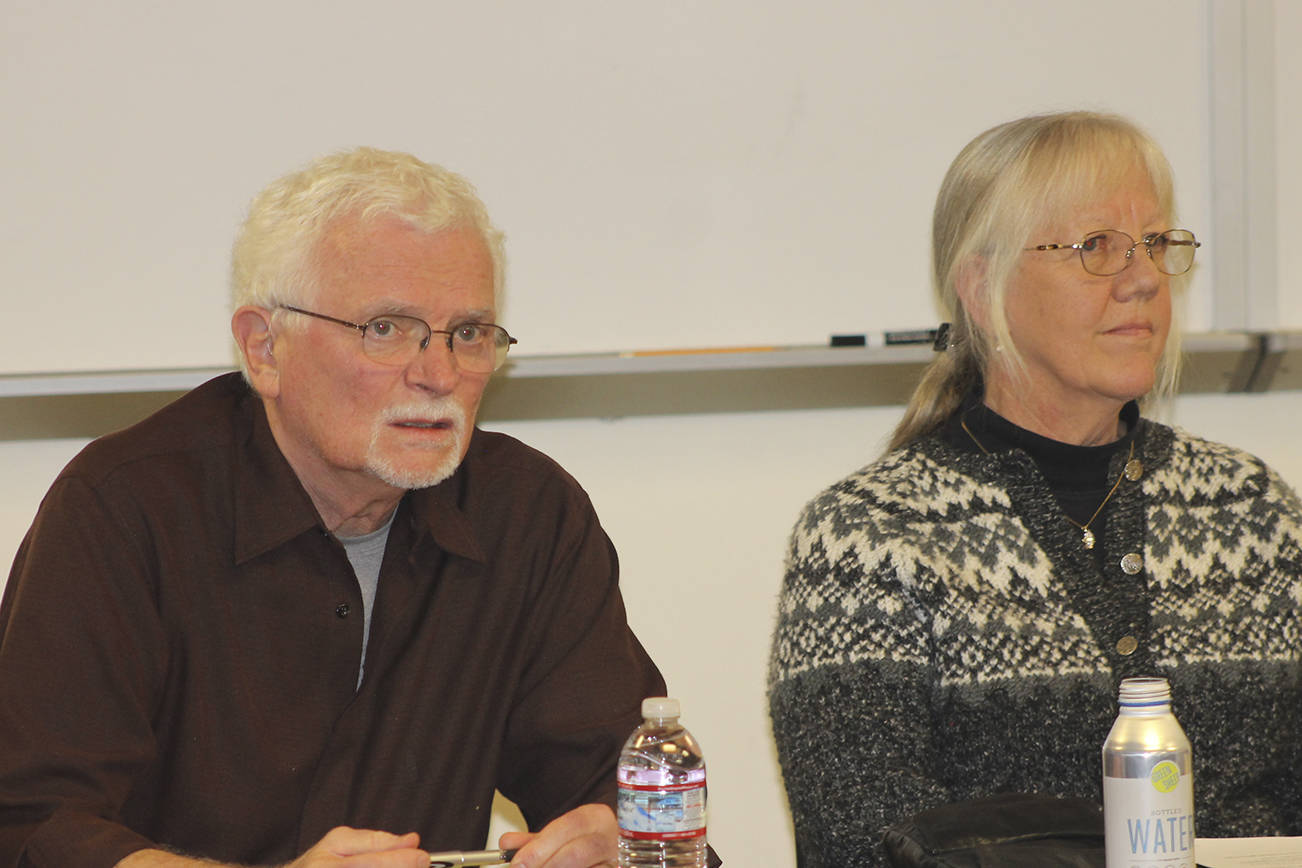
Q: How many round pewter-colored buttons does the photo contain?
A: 3